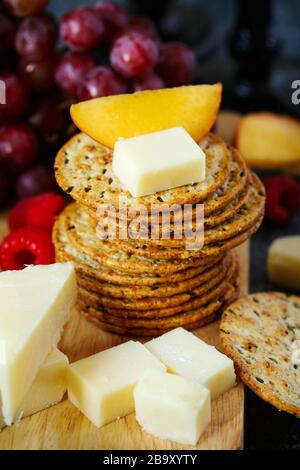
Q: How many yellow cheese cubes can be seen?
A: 4